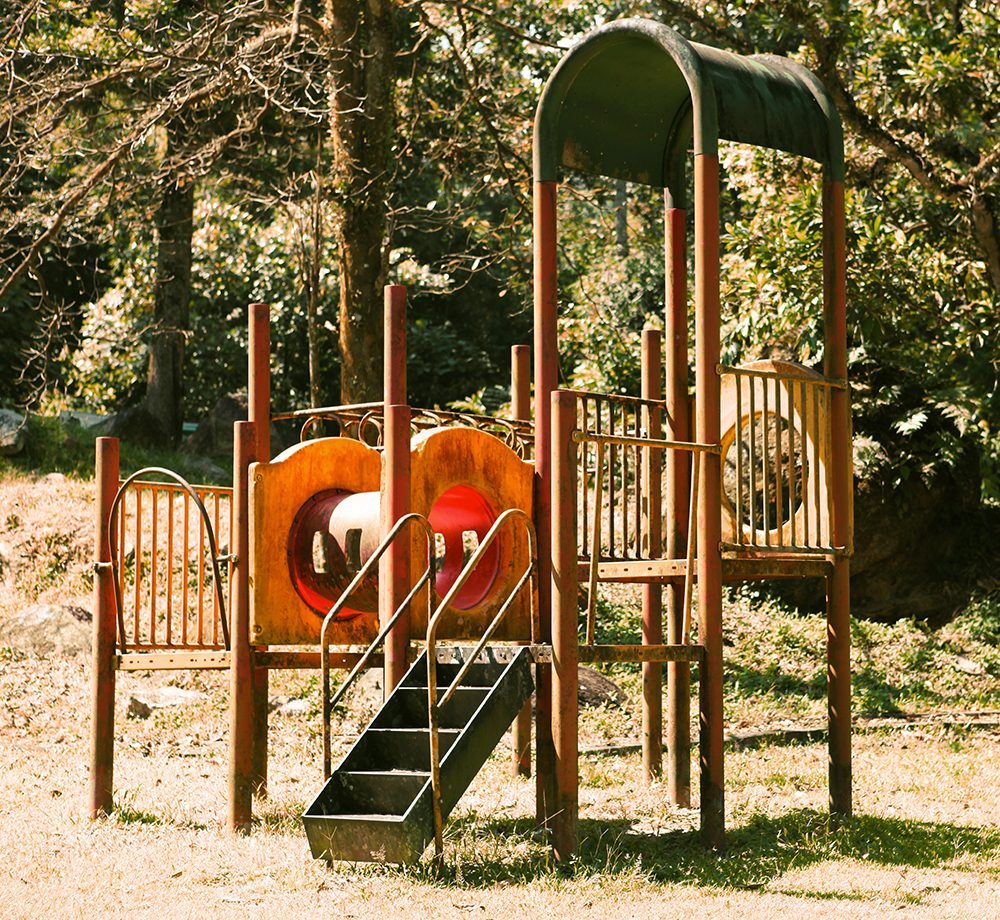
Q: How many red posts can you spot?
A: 12